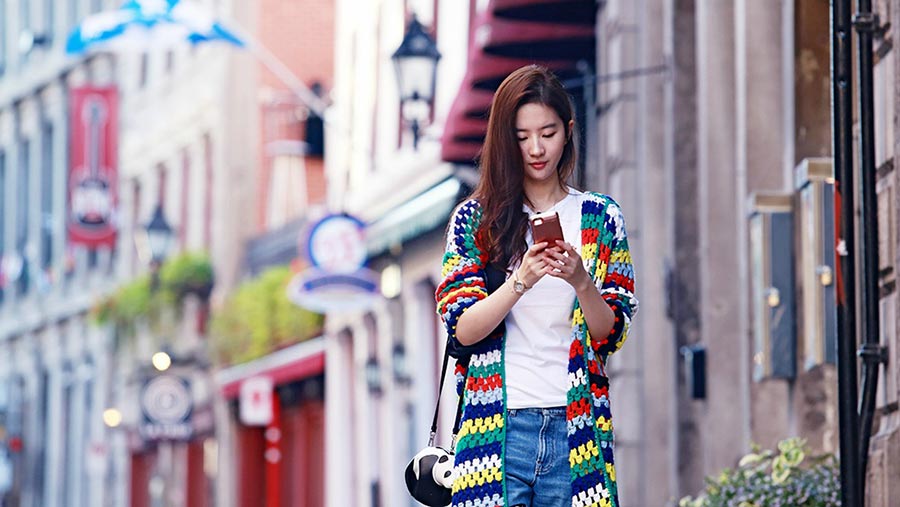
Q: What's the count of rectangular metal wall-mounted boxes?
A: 2